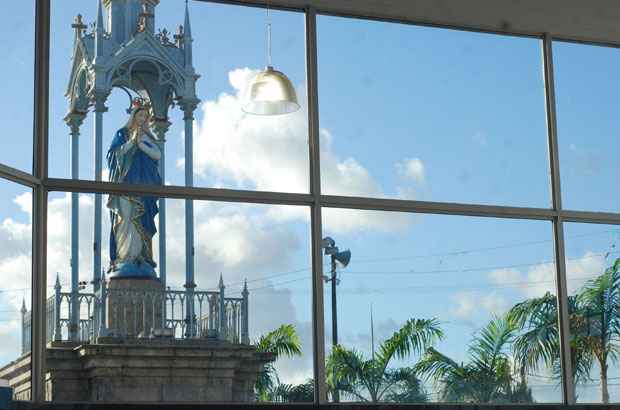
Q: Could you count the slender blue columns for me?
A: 4